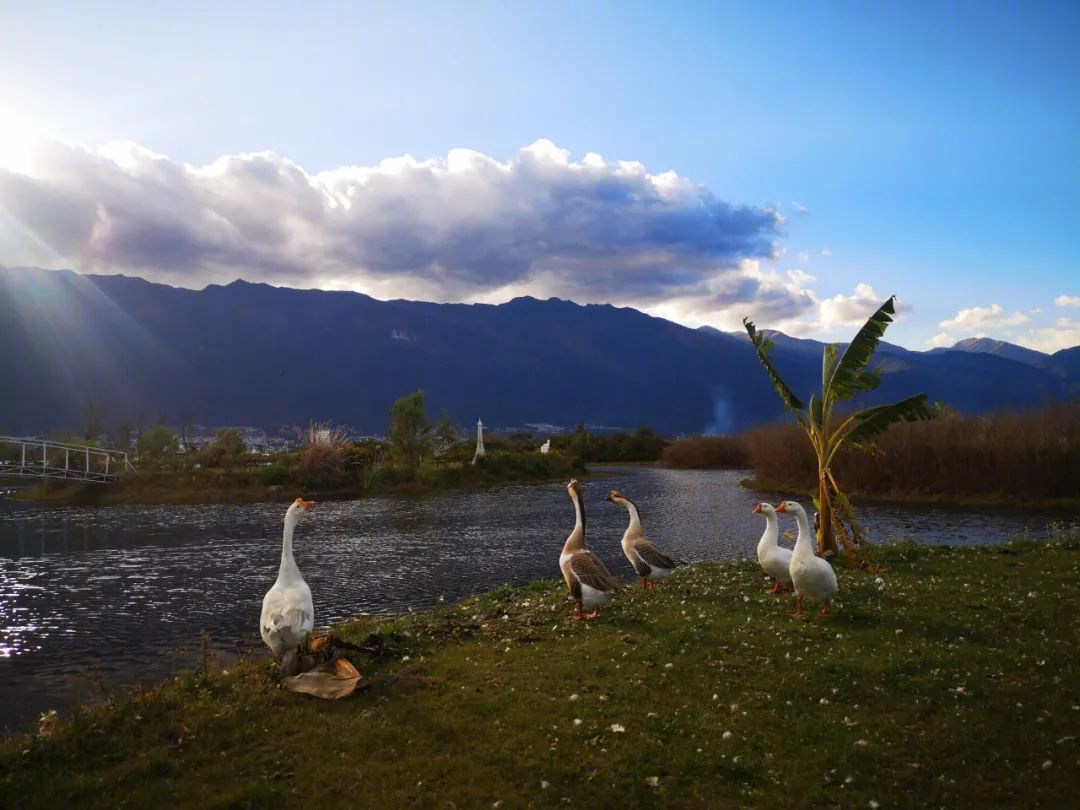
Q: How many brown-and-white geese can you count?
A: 2